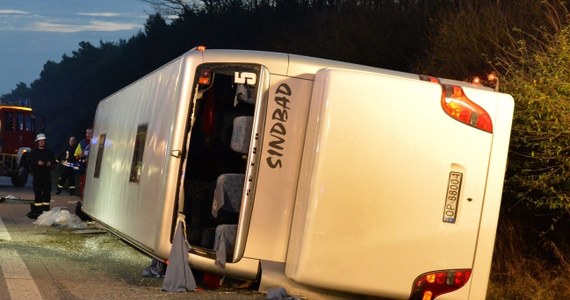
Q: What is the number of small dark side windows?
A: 2